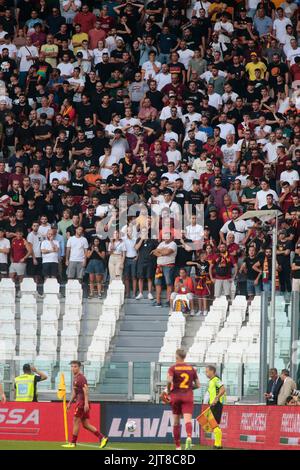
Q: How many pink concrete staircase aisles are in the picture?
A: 0